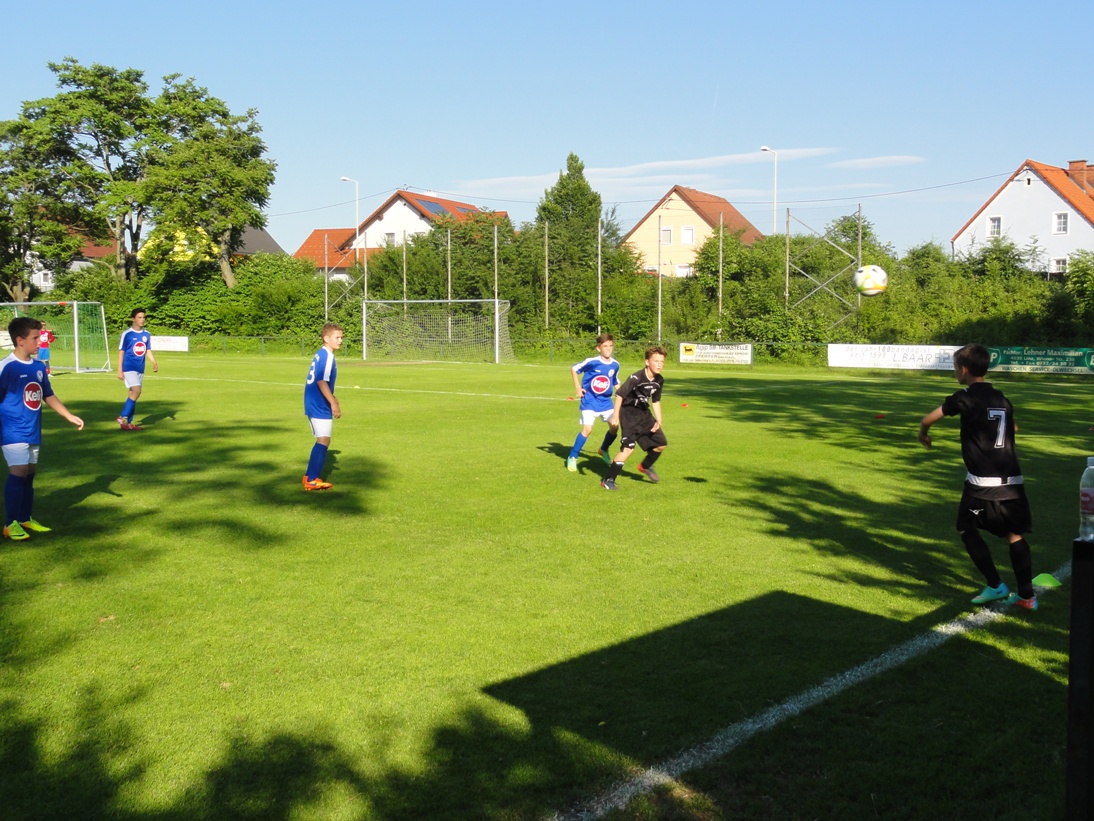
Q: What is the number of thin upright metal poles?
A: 11